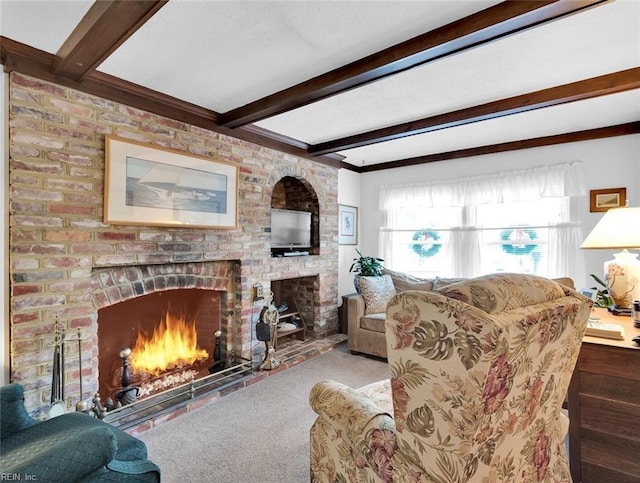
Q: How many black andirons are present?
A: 2